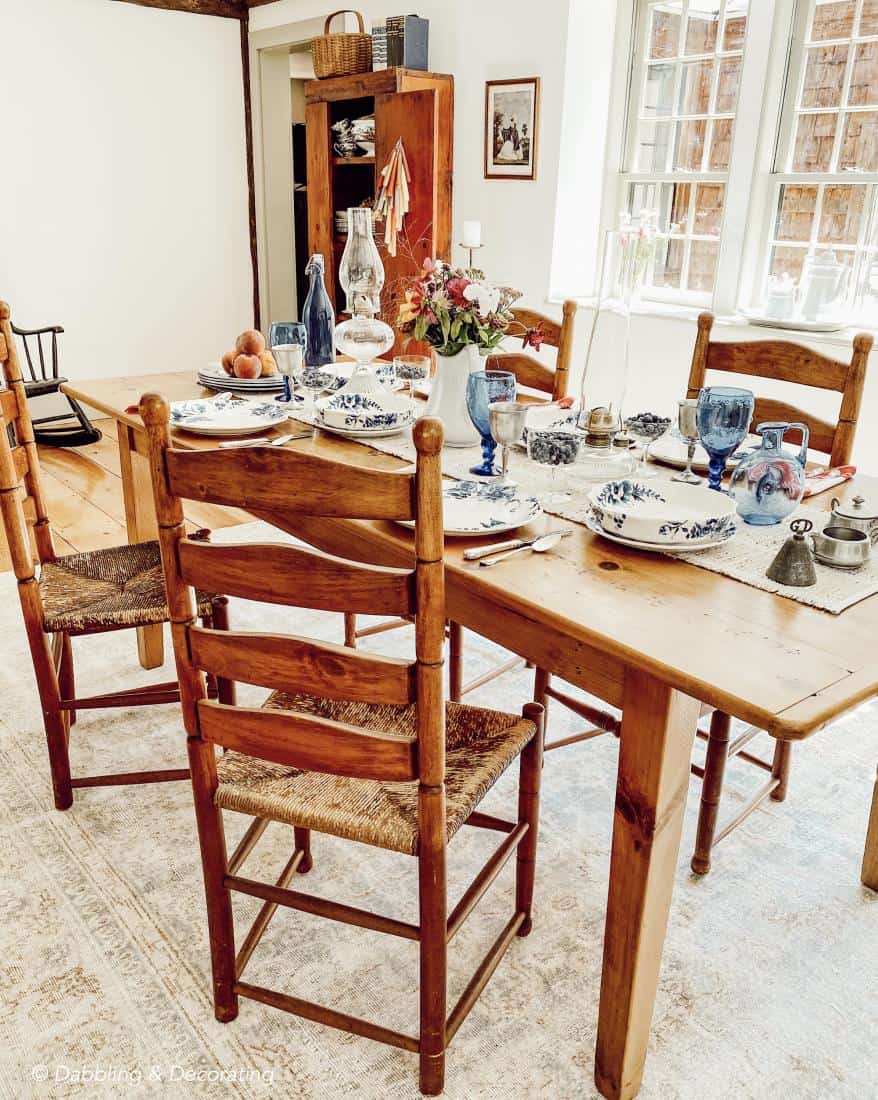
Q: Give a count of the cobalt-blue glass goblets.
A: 3